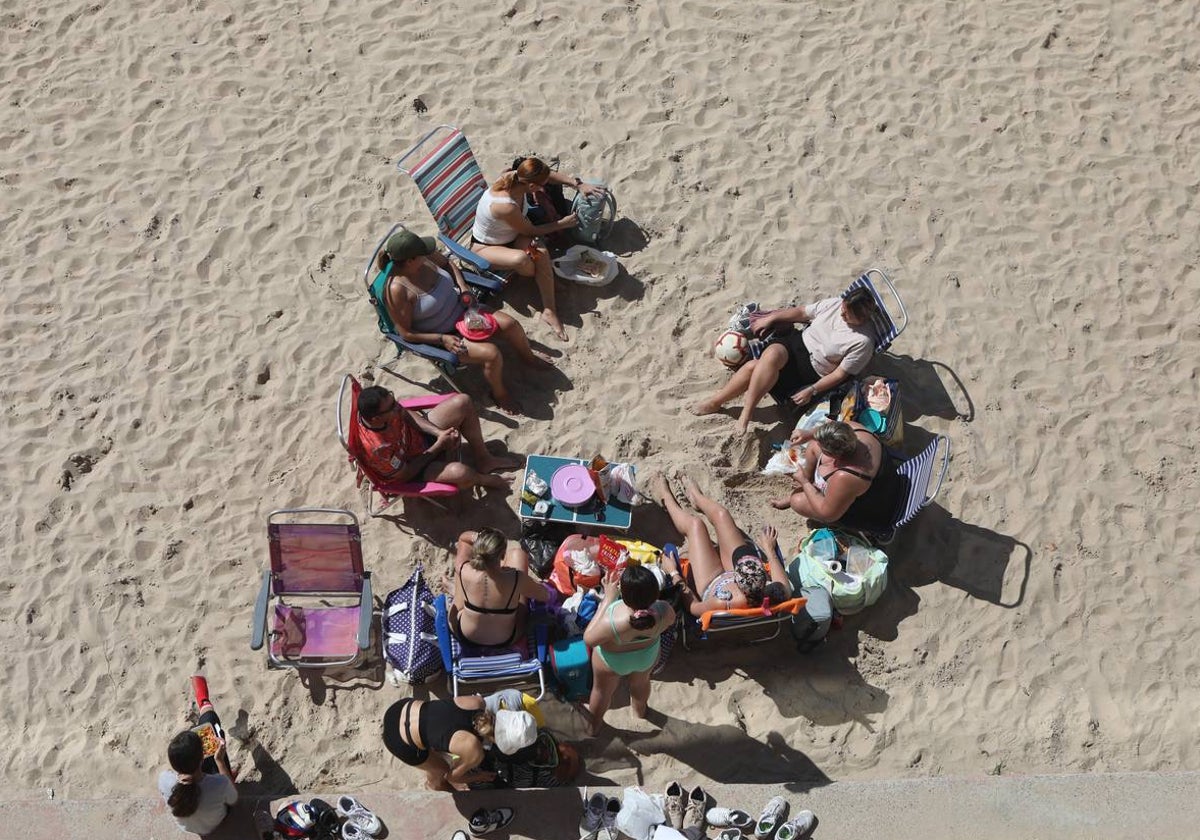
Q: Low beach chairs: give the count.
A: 8